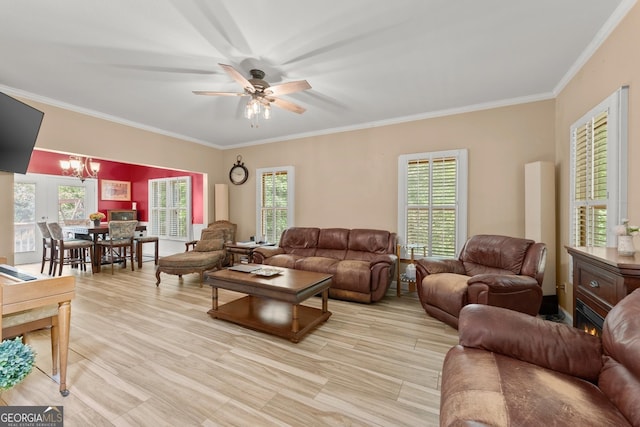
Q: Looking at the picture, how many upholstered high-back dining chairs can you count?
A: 4